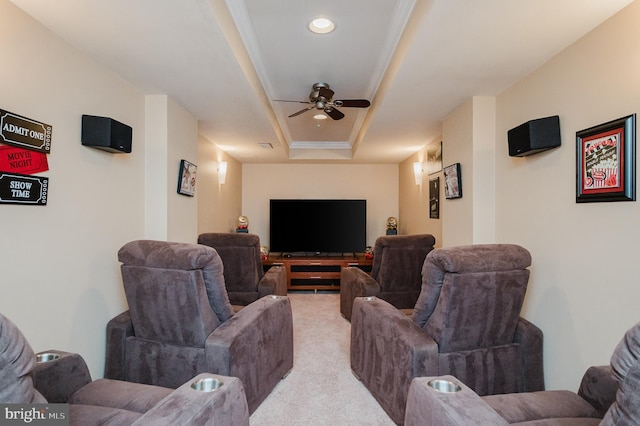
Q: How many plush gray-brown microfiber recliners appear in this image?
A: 6